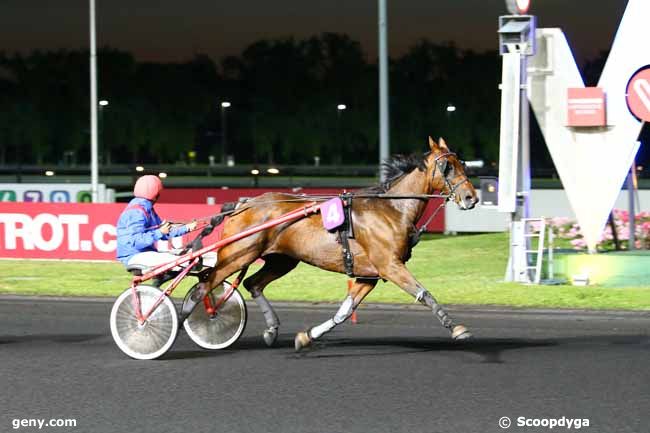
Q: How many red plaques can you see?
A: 2